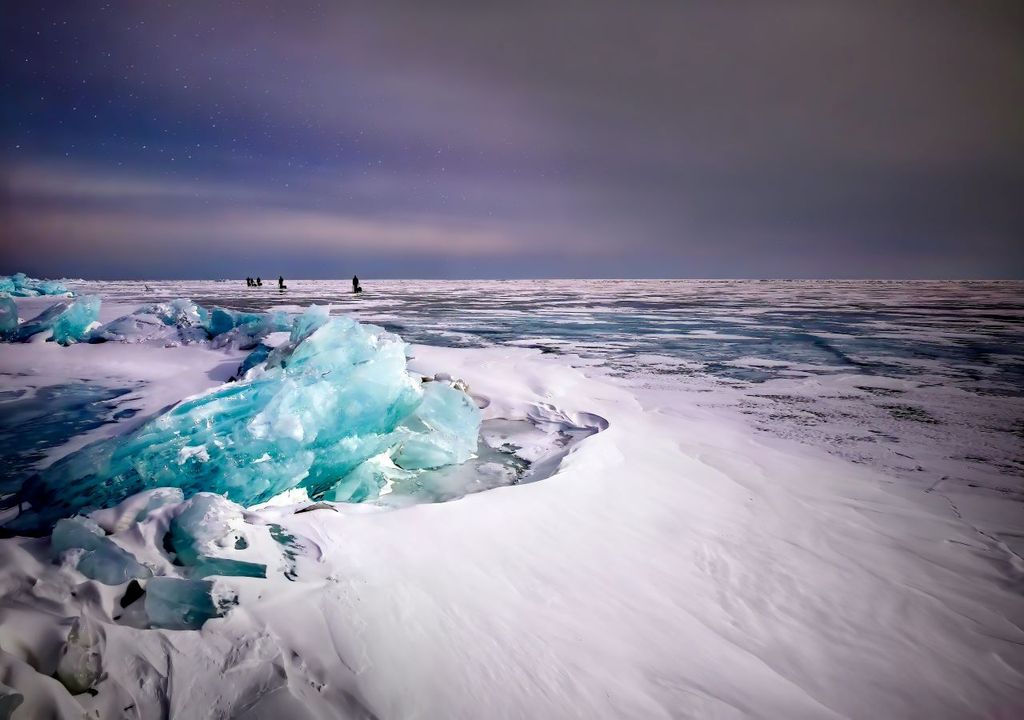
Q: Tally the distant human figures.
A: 5